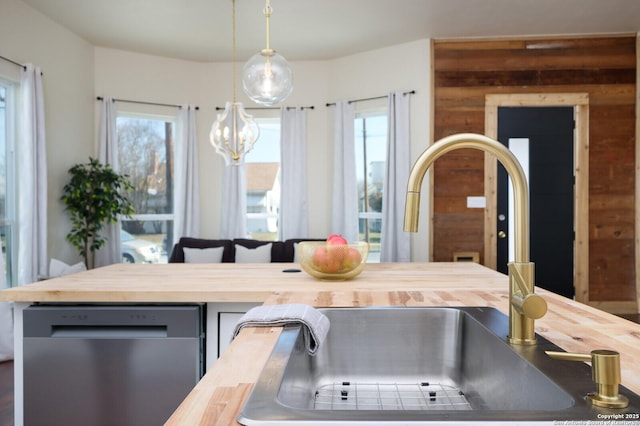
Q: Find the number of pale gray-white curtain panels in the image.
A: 7